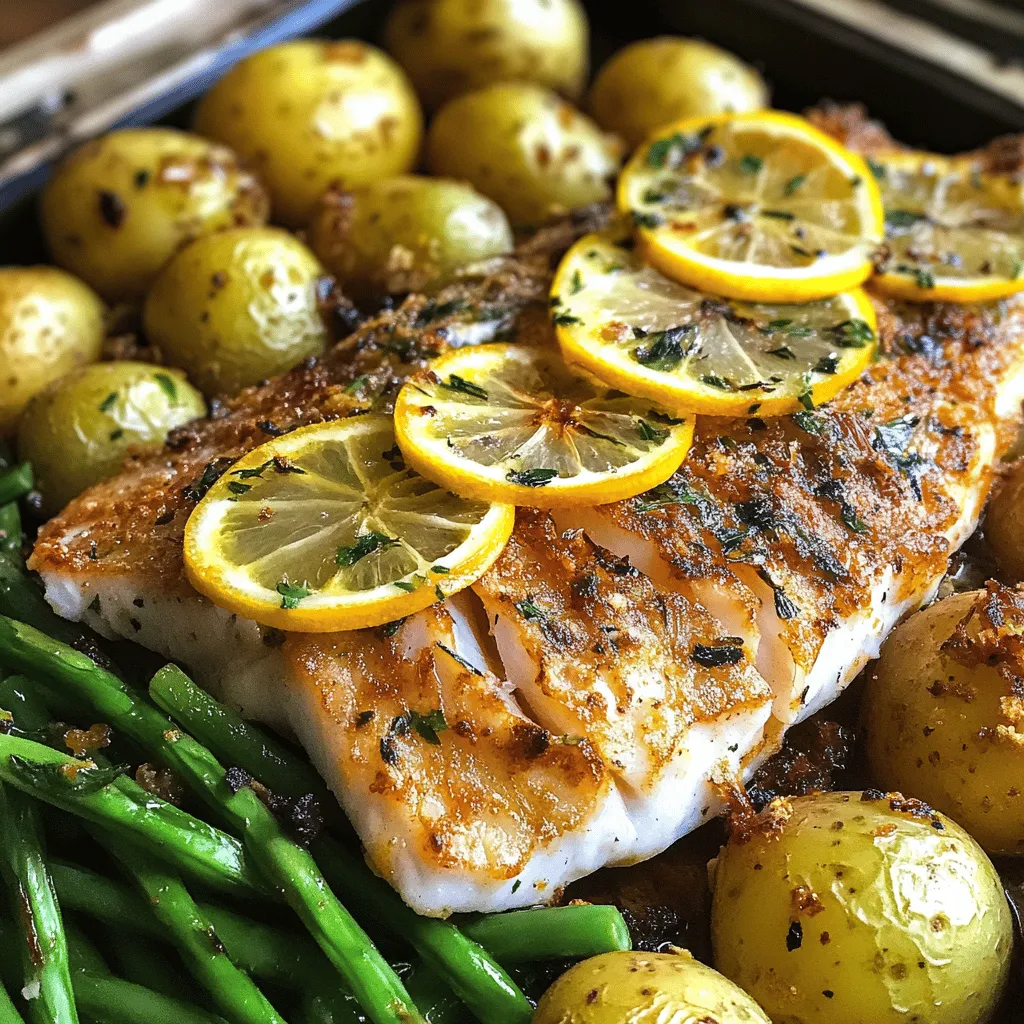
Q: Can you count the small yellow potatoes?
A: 13